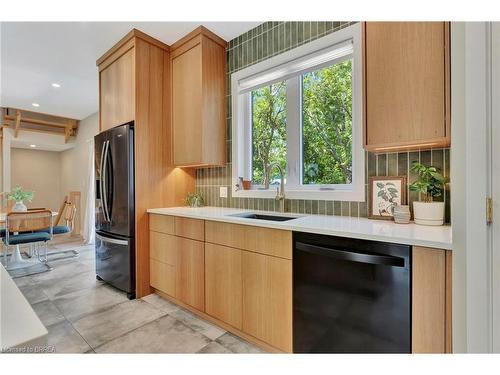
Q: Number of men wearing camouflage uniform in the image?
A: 0